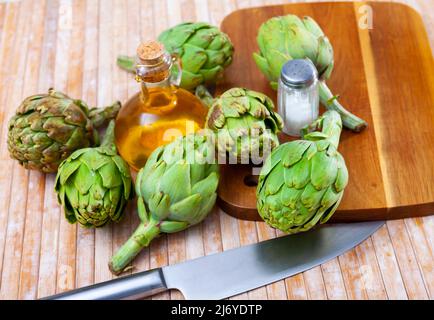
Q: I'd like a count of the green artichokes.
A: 7